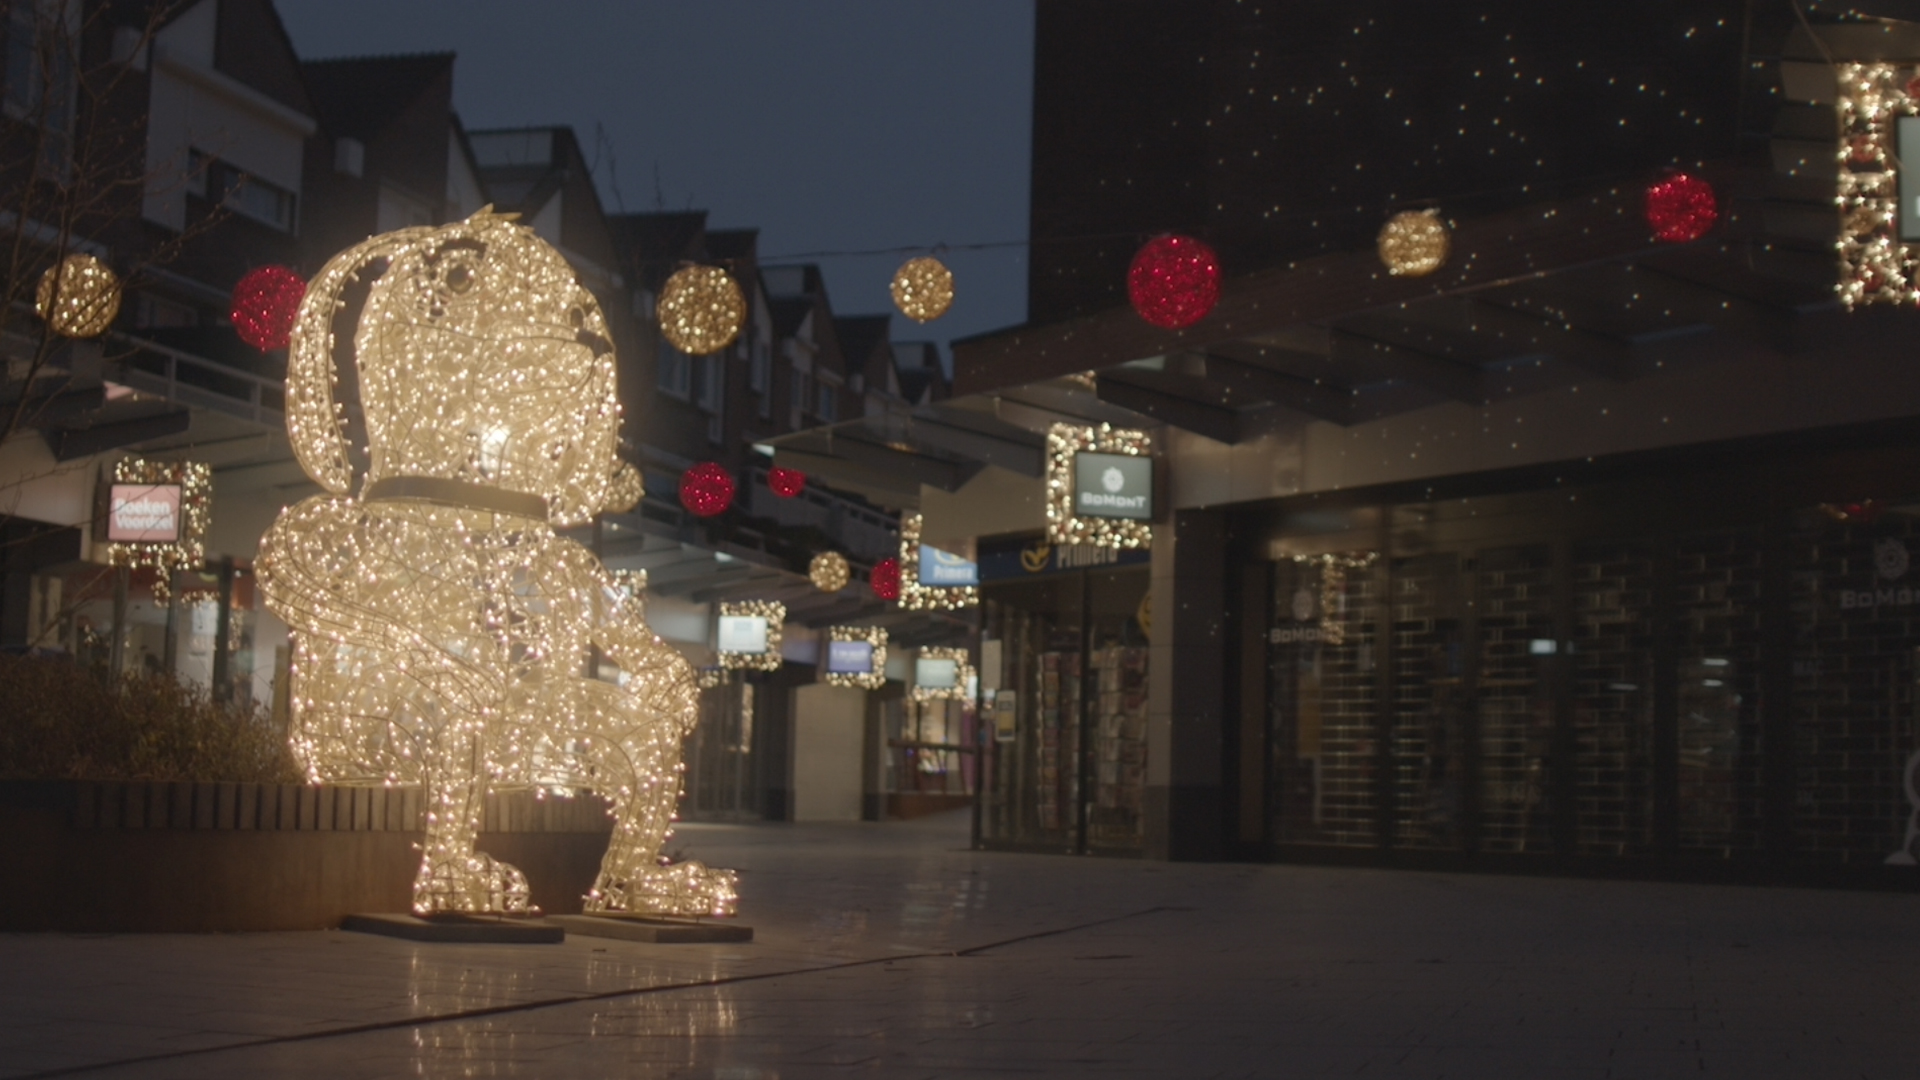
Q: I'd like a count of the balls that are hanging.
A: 12